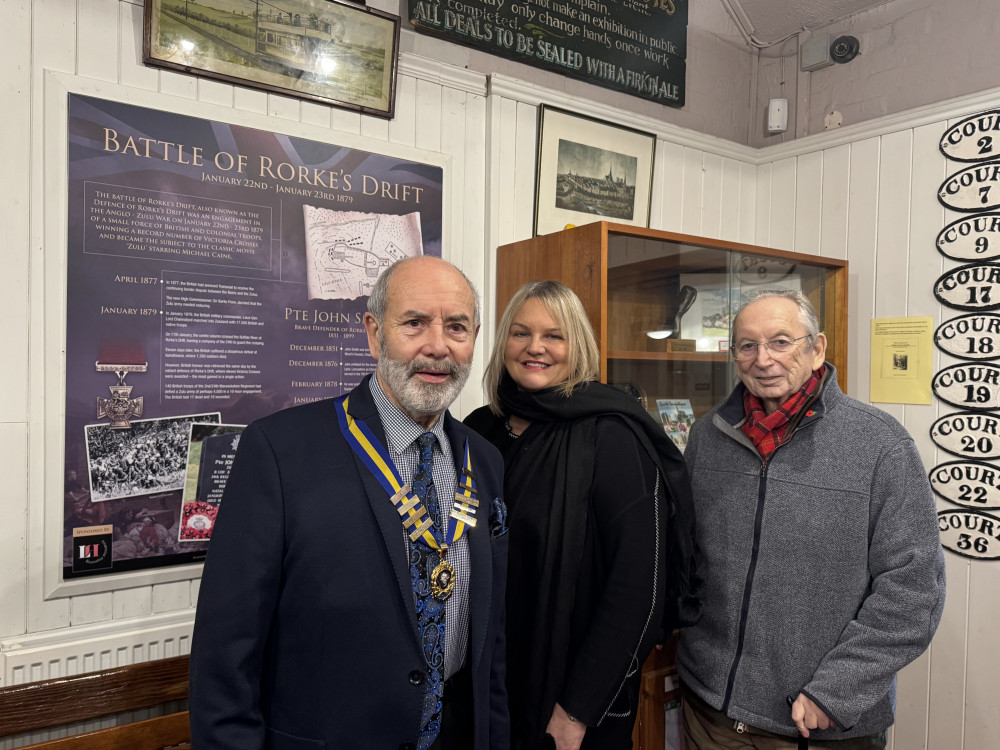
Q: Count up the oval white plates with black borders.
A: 9